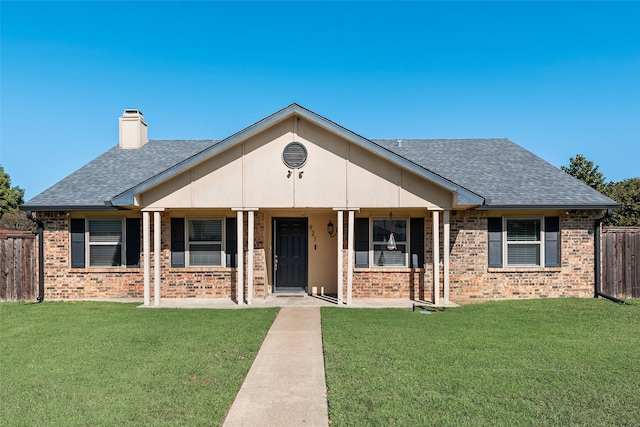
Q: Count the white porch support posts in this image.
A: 8